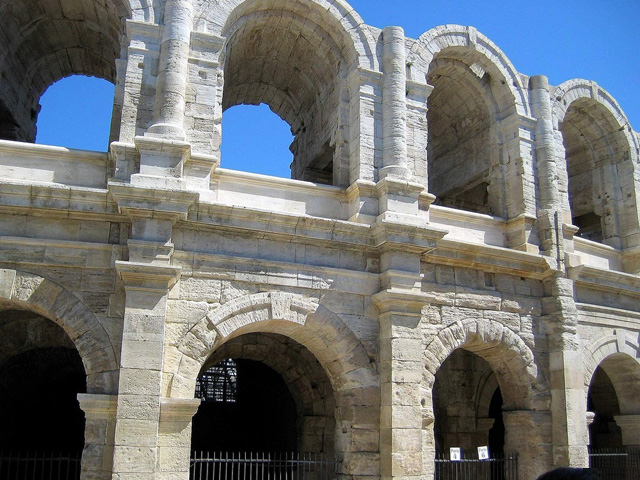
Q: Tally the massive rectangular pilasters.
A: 3